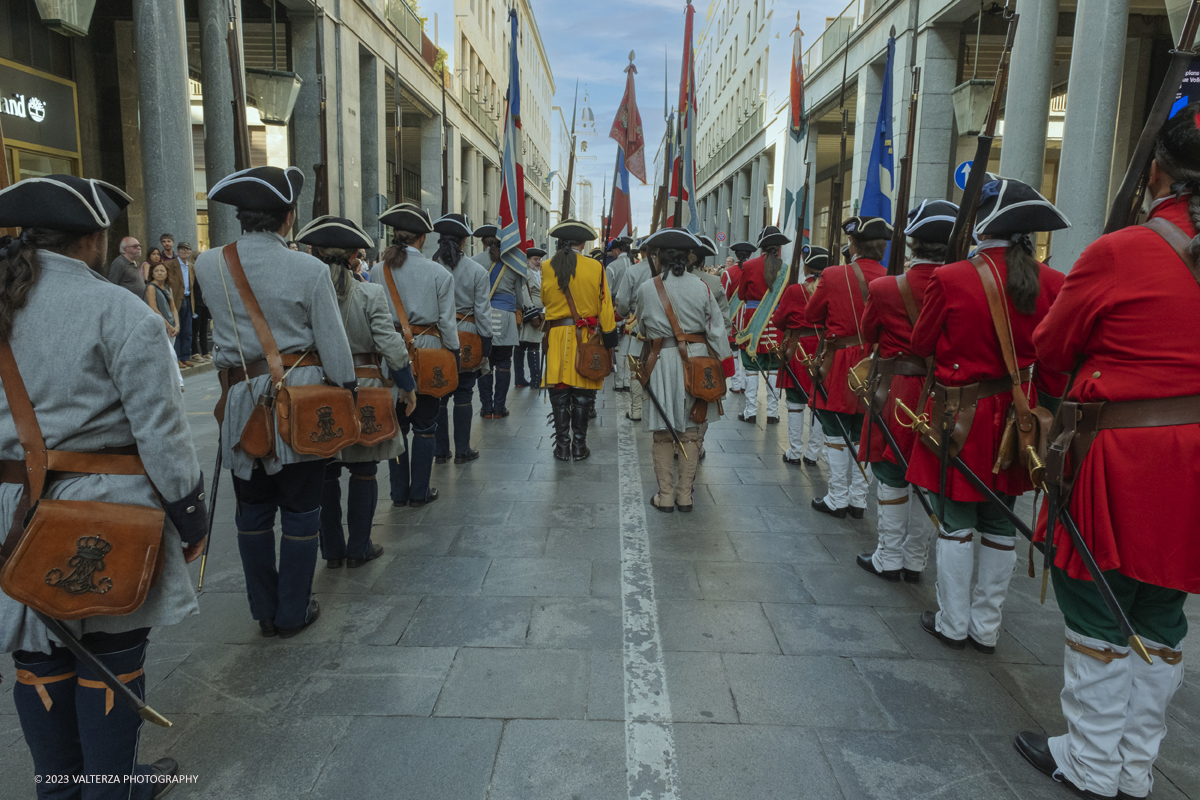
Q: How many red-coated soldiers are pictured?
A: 7